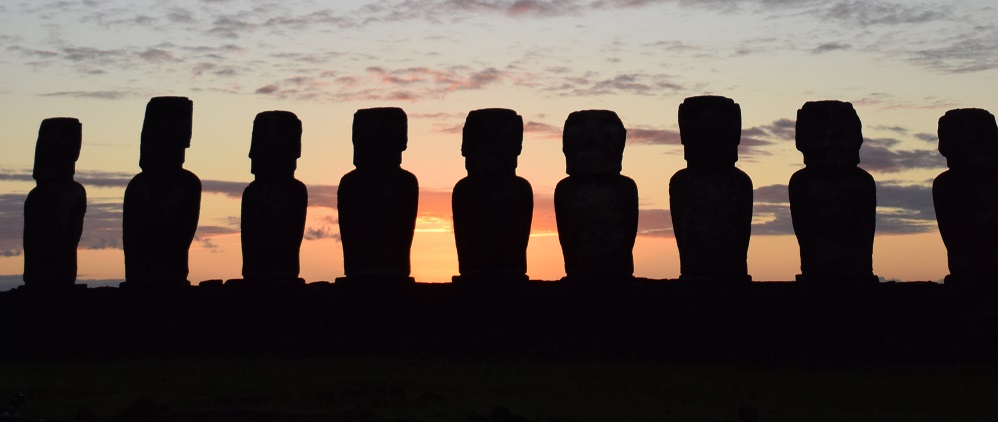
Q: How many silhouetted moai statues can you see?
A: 9